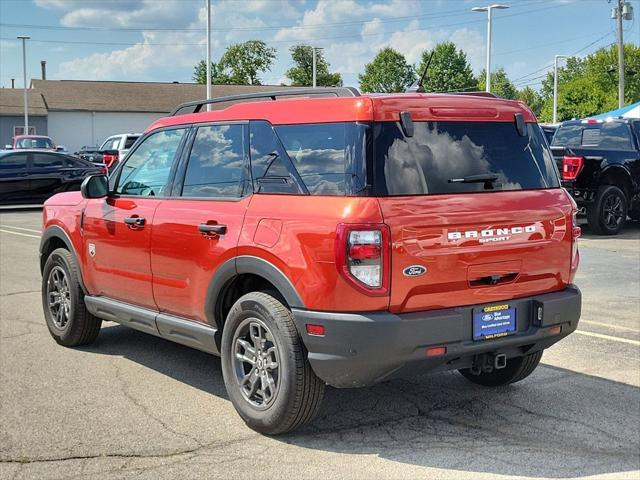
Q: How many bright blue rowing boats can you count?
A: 0